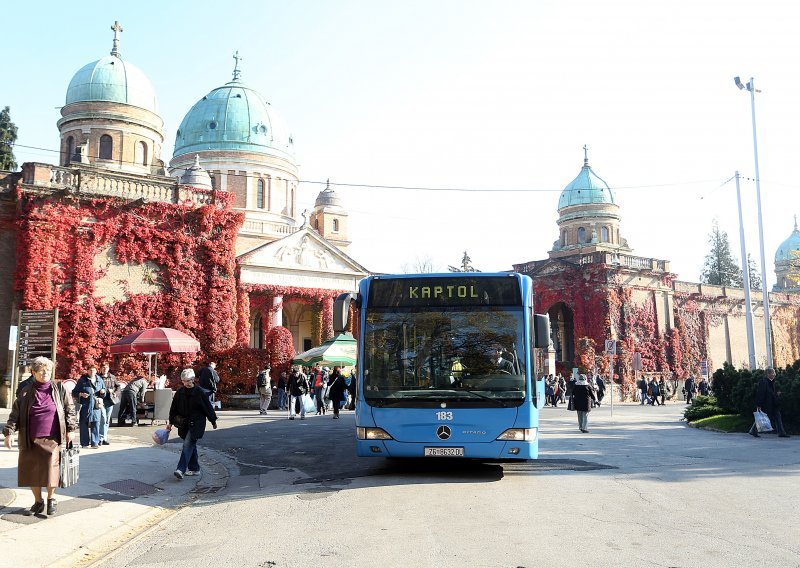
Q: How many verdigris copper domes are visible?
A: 4